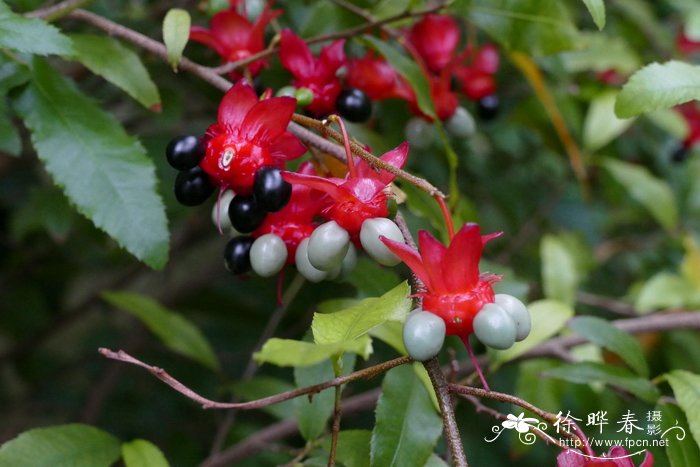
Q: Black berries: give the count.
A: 7